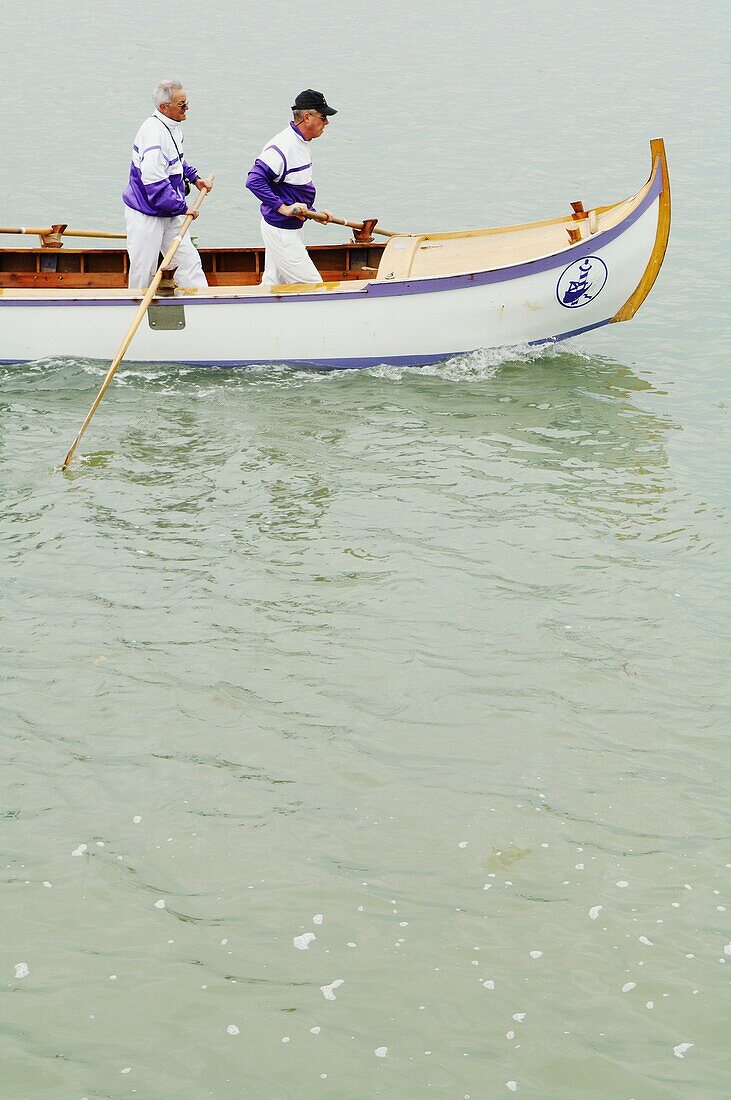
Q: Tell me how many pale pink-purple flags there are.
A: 0